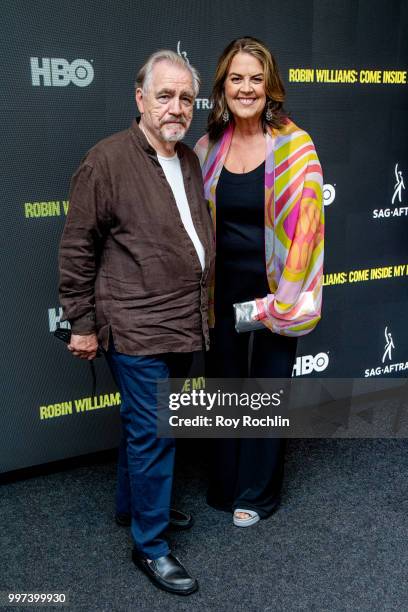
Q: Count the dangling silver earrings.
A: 2